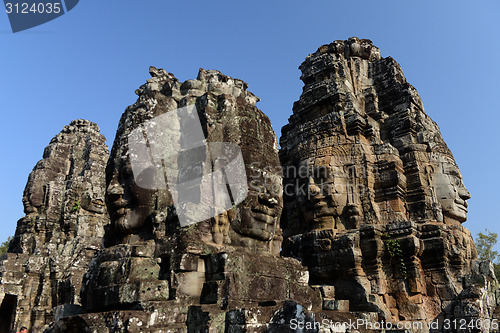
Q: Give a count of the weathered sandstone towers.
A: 3